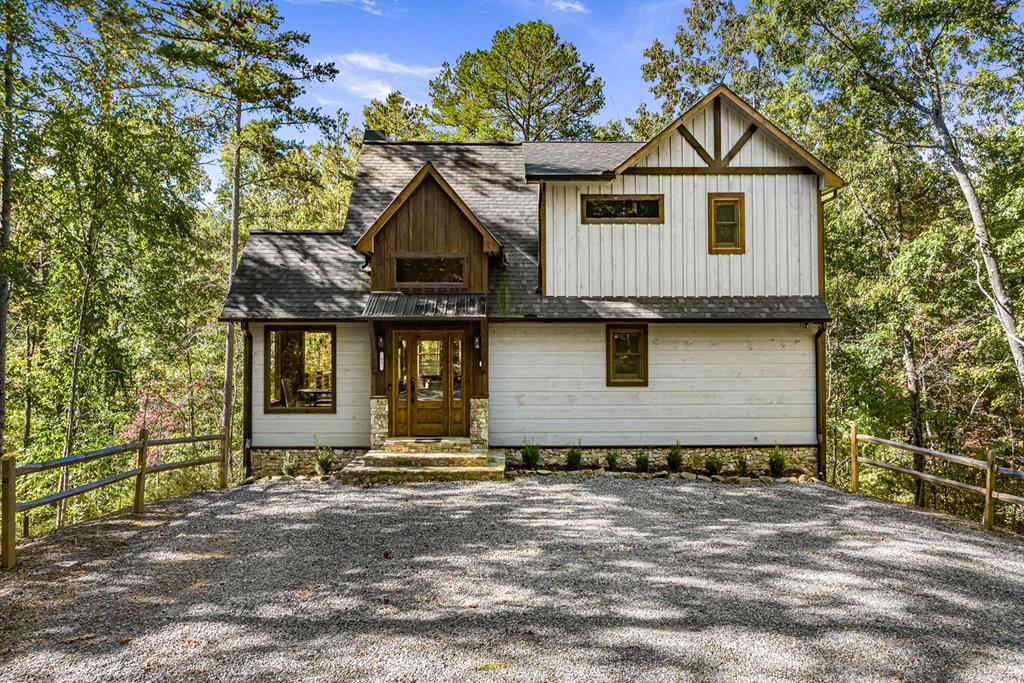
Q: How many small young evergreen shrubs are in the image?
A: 10